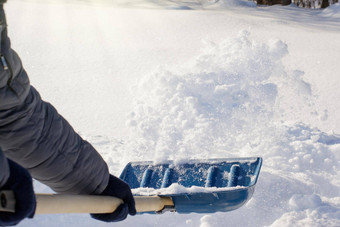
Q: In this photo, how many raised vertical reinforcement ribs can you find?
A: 4